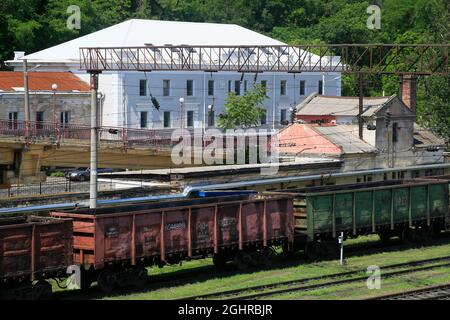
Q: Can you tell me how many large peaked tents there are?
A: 0